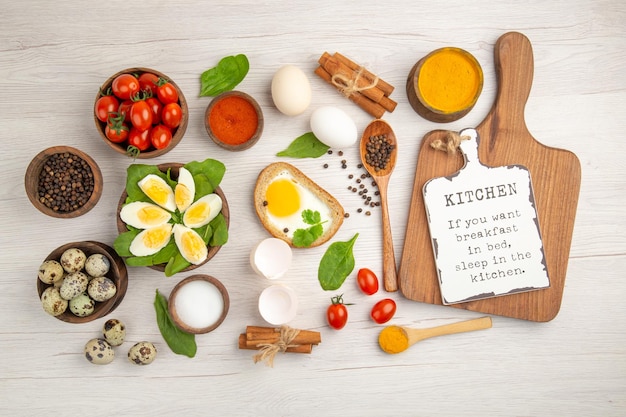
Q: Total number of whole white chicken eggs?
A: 2